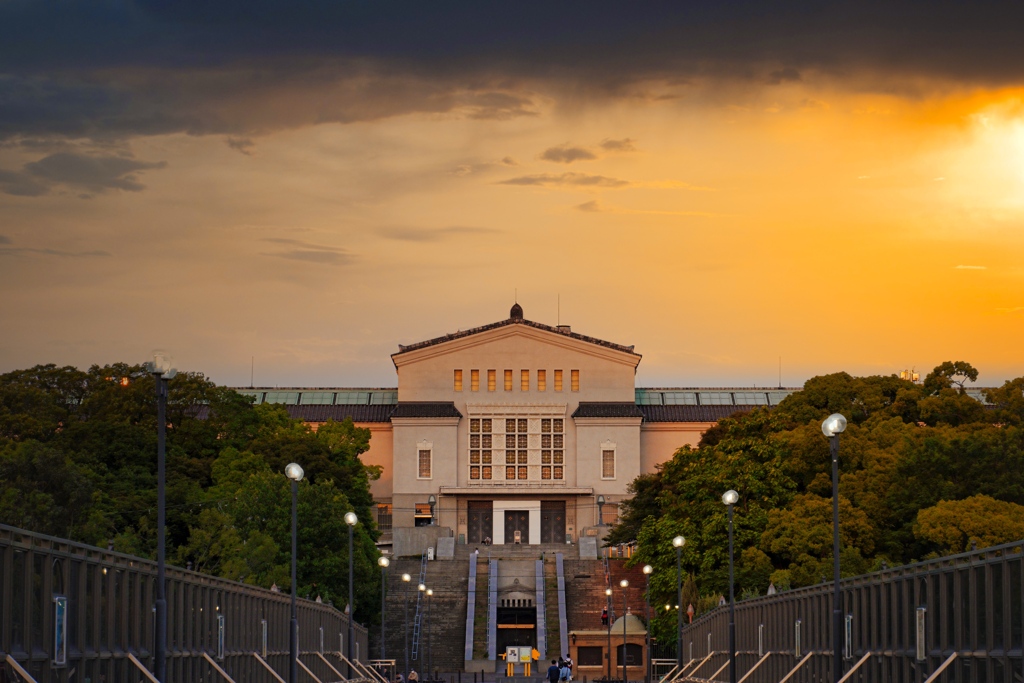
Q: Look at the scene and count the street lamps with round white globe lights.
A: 13